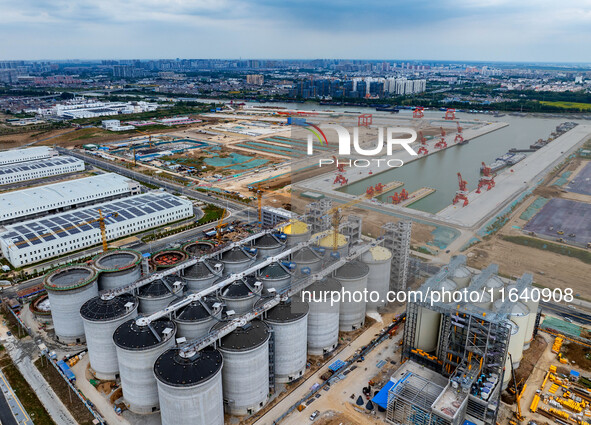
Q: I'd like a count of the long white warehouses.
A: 4